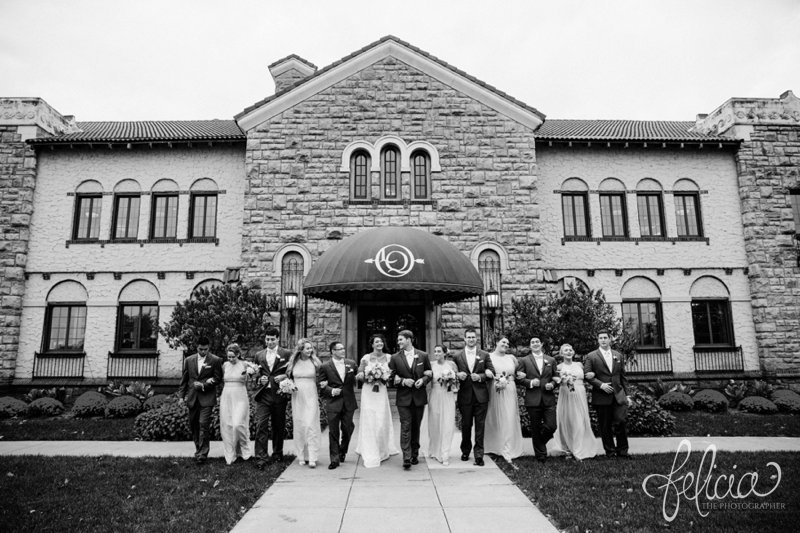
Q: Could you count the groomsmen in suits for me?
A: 6